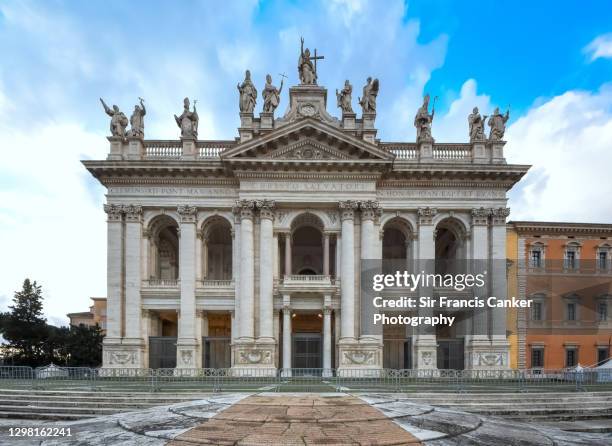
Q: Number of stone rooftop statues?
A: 11